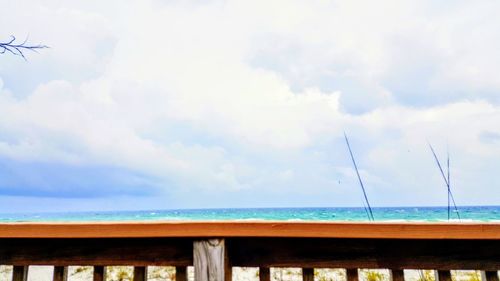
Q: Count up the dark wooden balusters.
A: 11